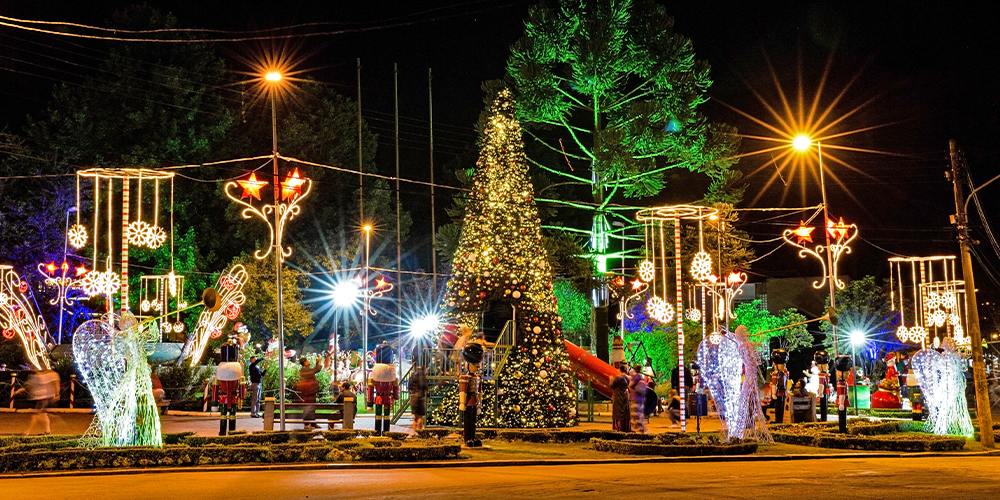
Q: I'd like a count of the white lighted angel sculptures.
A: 3